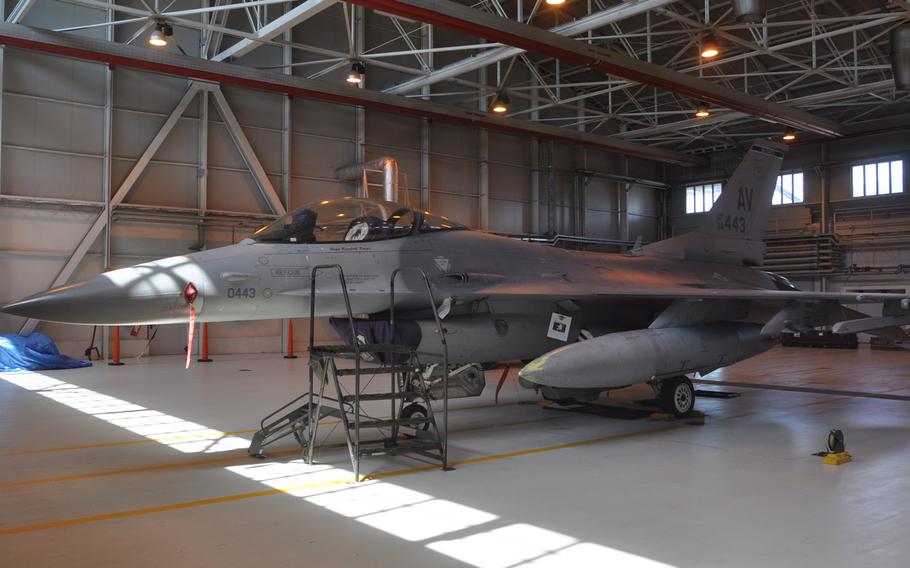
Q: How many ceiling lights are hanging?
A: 7